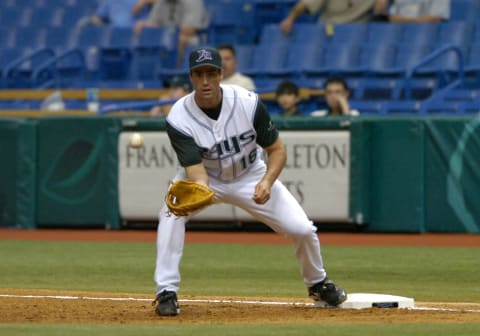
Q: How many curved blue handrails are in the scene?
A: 3